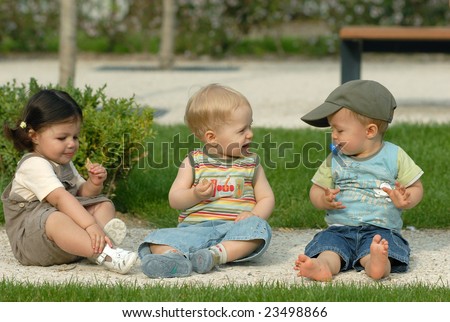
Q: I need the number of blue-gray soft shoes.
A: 2